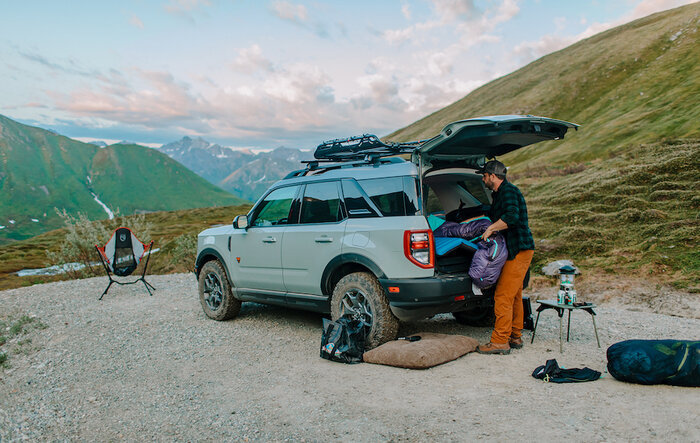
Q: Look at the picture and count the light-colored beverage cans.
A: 2